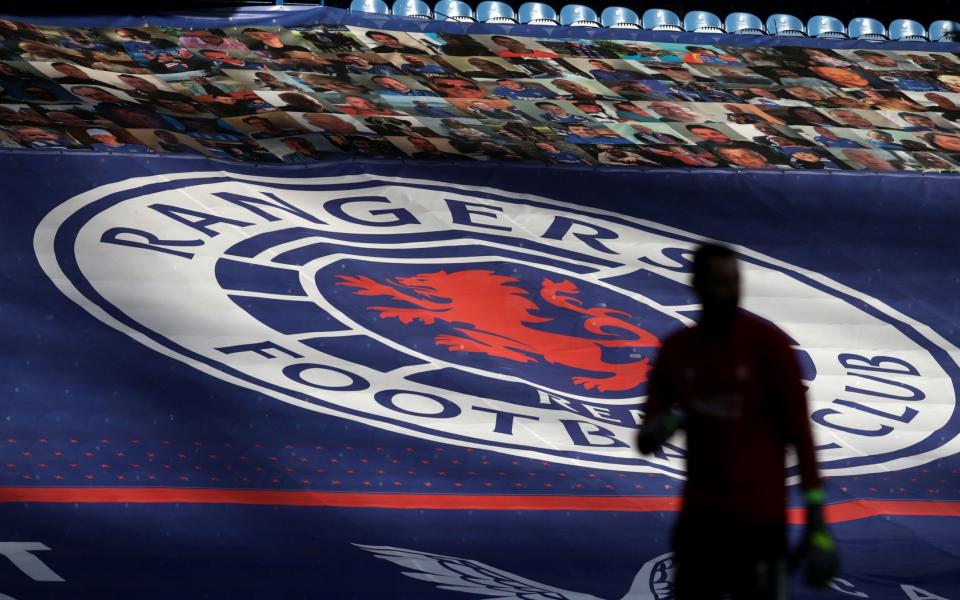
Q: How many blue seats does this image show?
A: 15